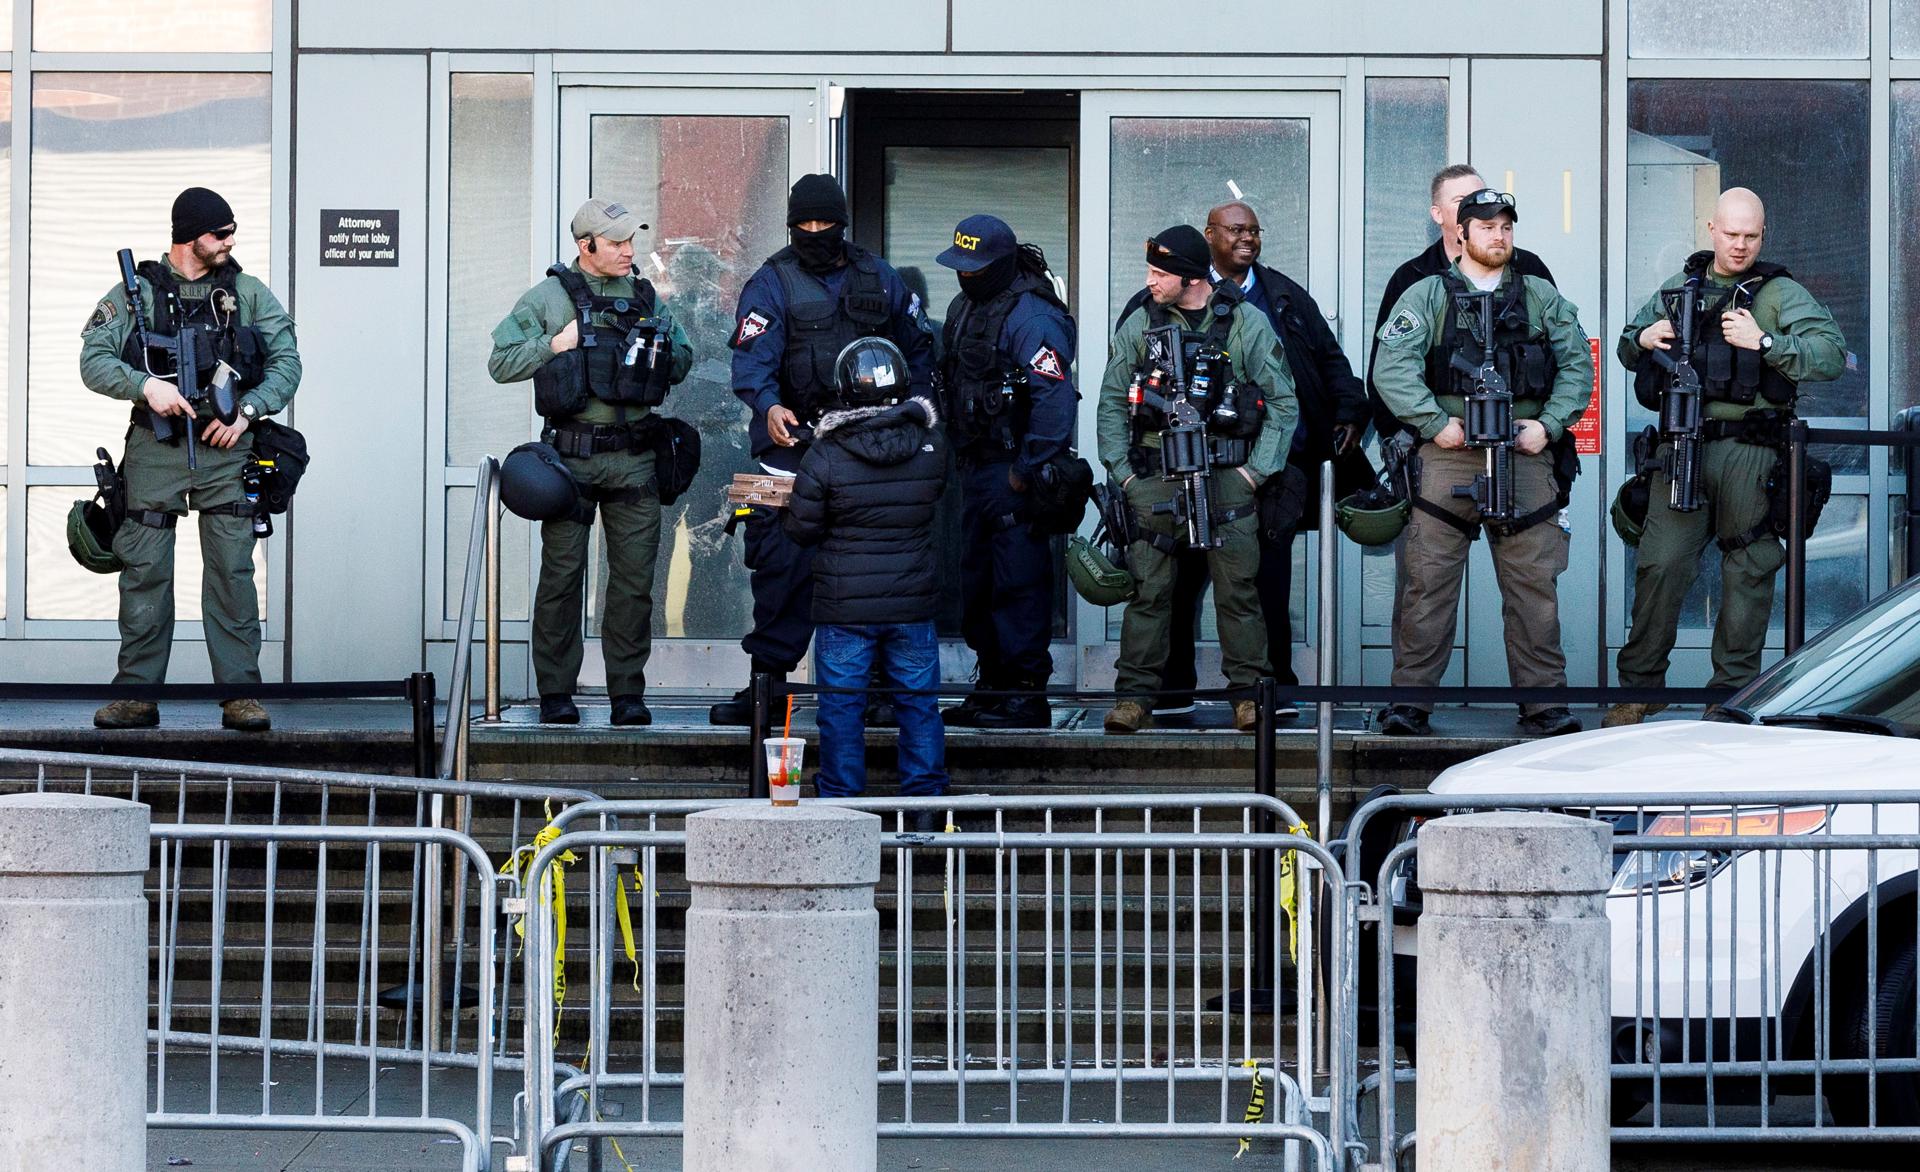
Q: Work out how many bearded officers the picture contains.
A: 2